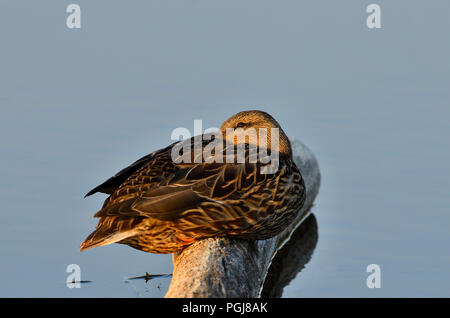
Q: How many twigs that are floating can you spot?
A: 2